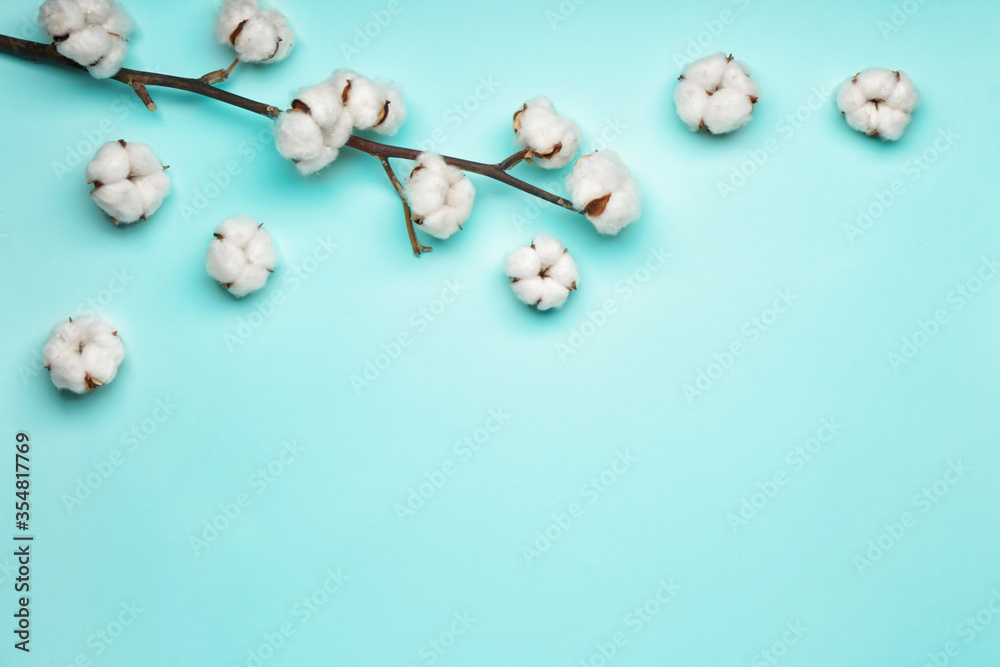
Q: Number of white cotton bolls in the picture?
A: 13